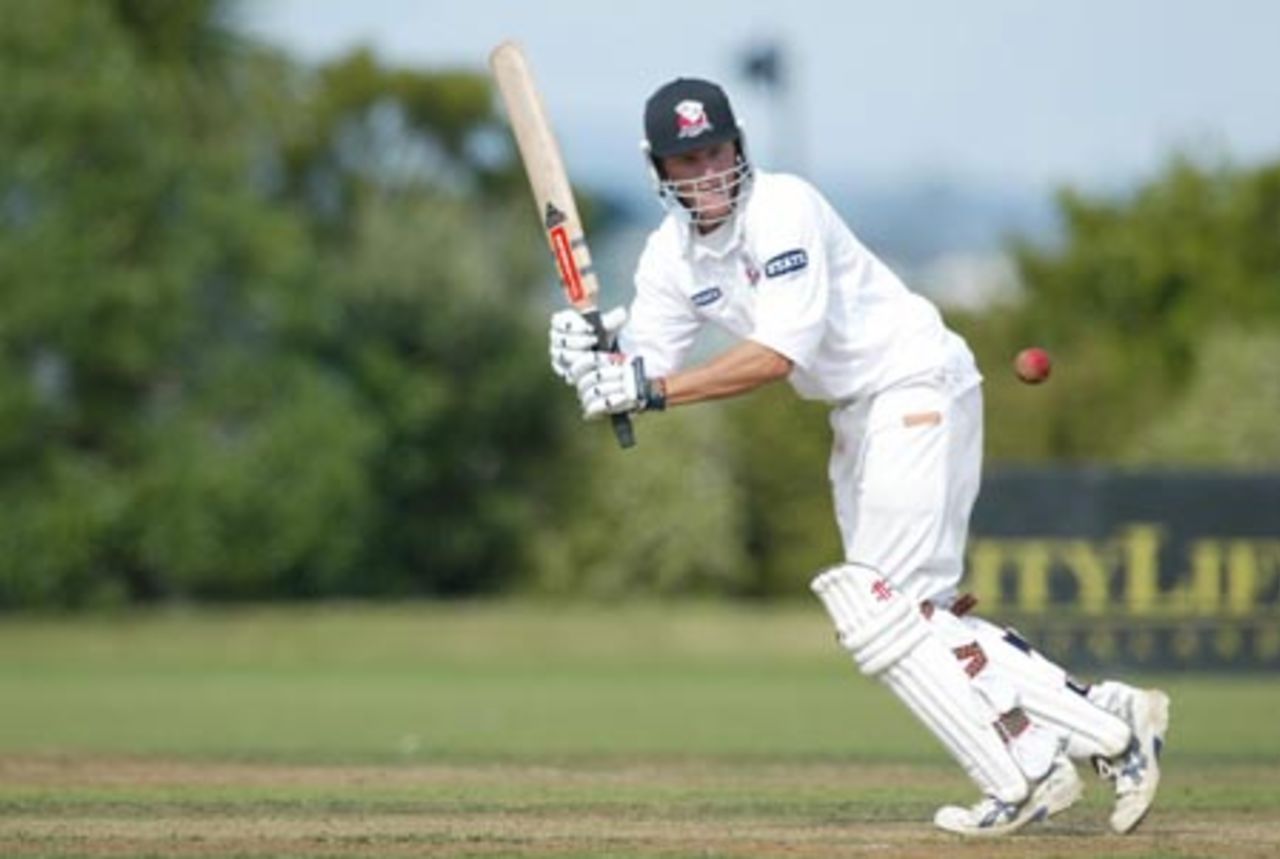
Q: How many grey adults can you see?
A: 0